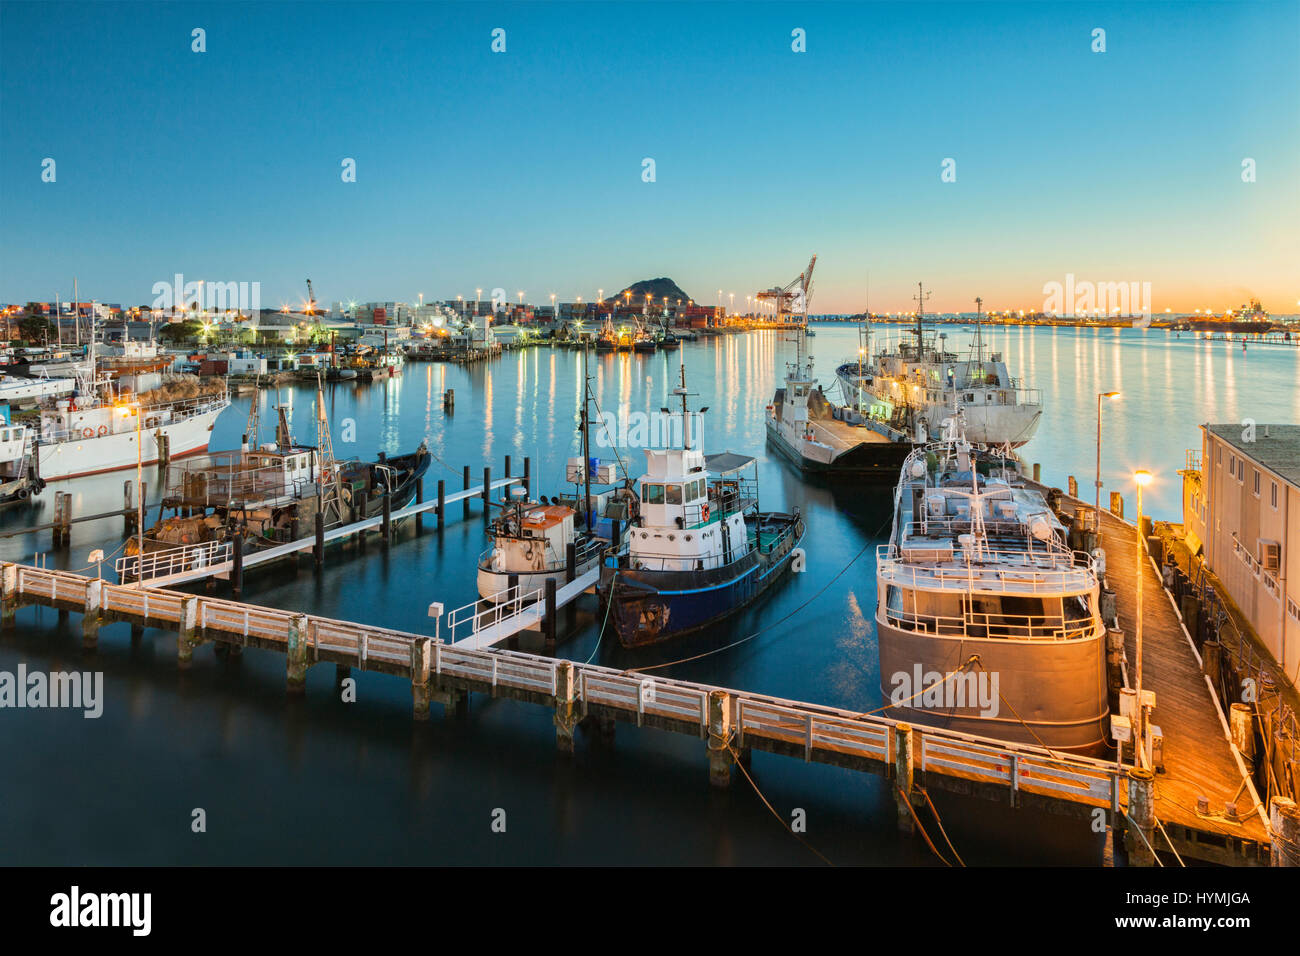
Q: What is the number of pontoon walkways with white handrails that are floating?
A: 2